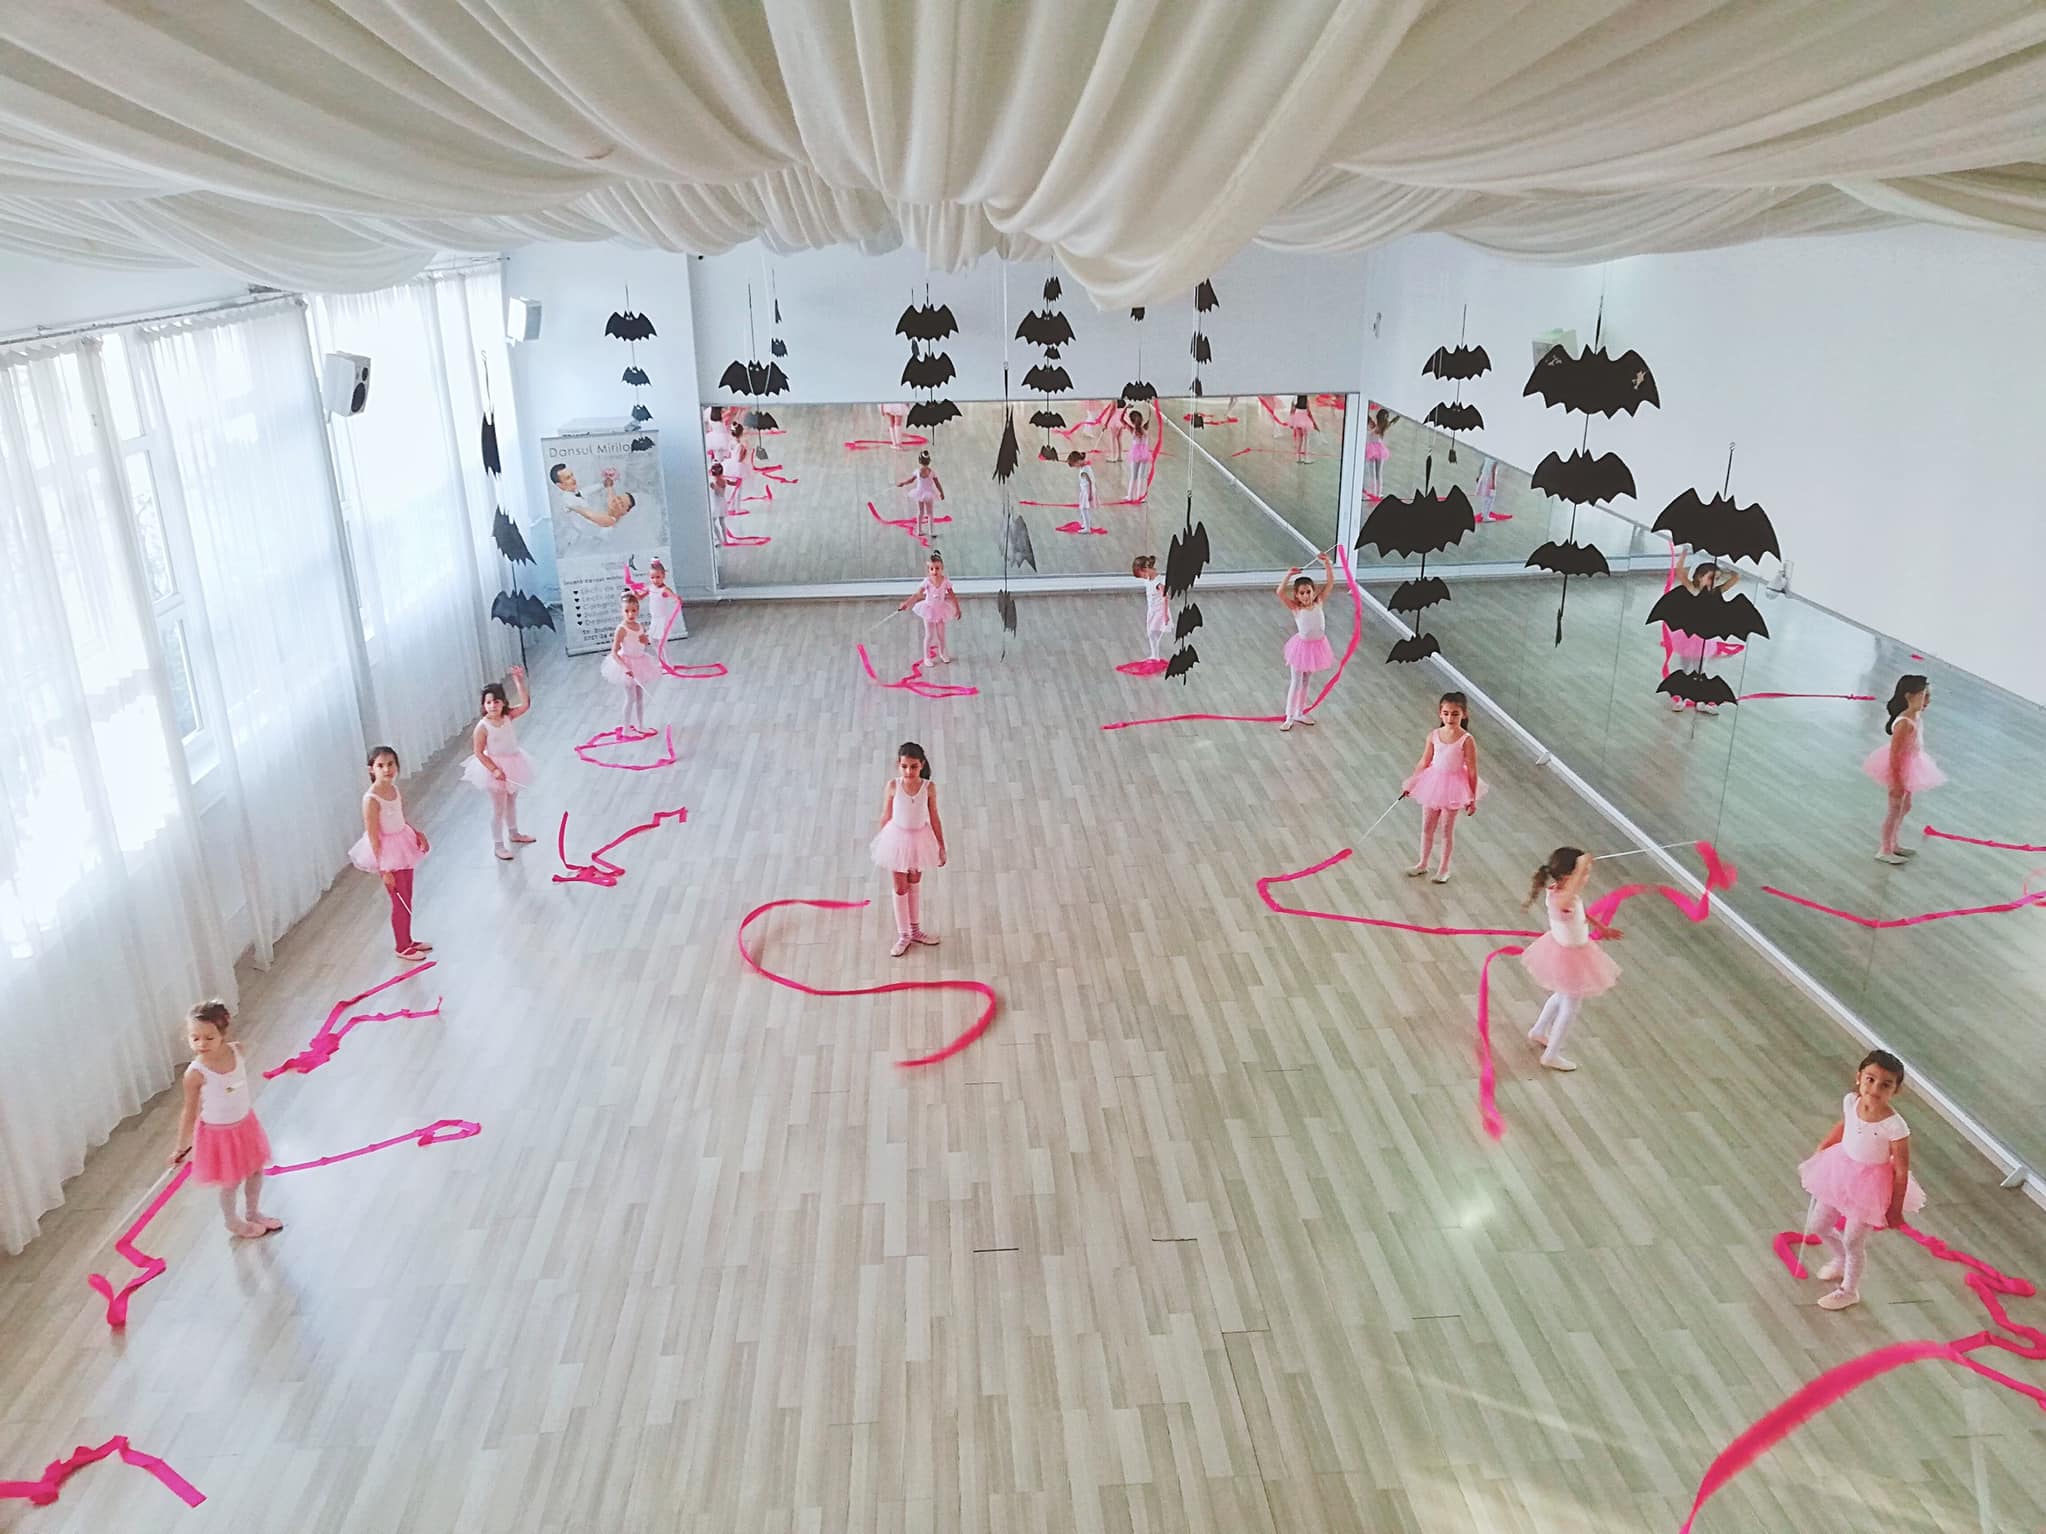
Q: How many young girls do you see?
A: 12